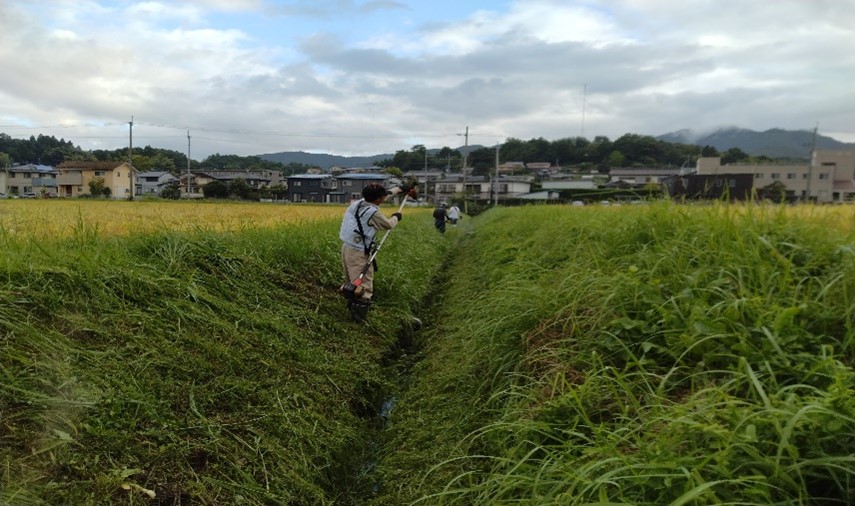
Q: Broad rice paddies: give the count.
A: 2